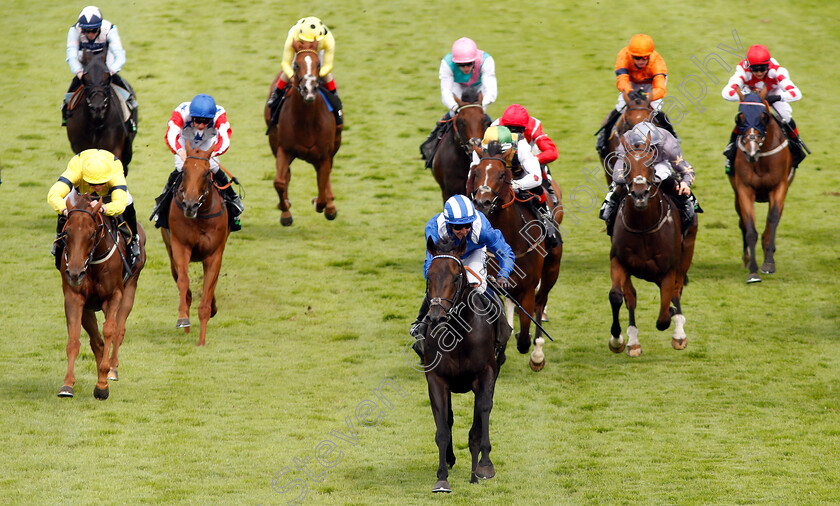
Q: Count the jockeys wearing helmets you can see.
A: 11